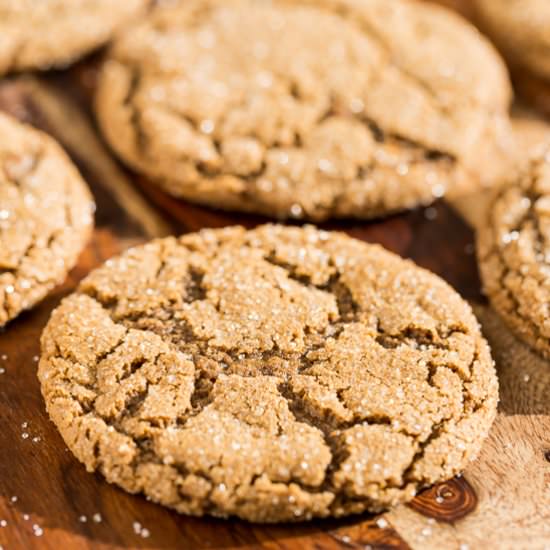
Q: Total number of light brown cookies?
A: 6